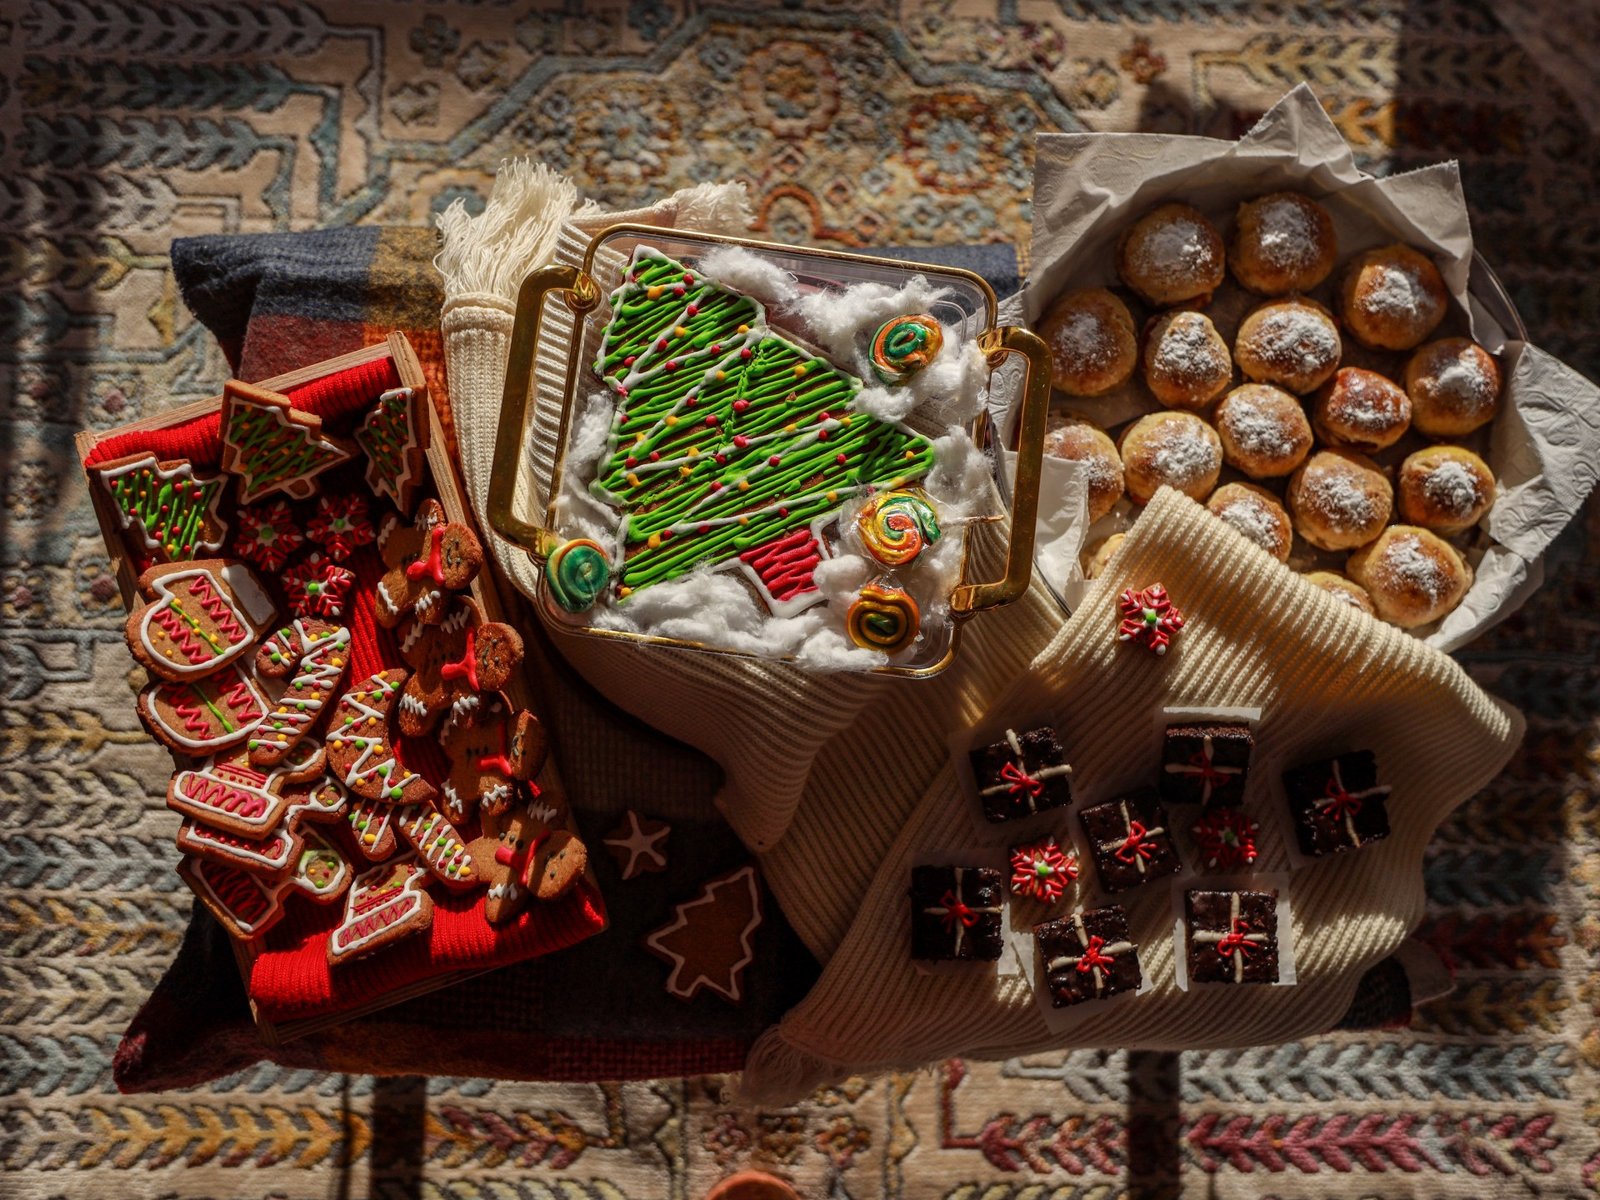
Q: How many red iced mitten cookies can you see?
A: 2